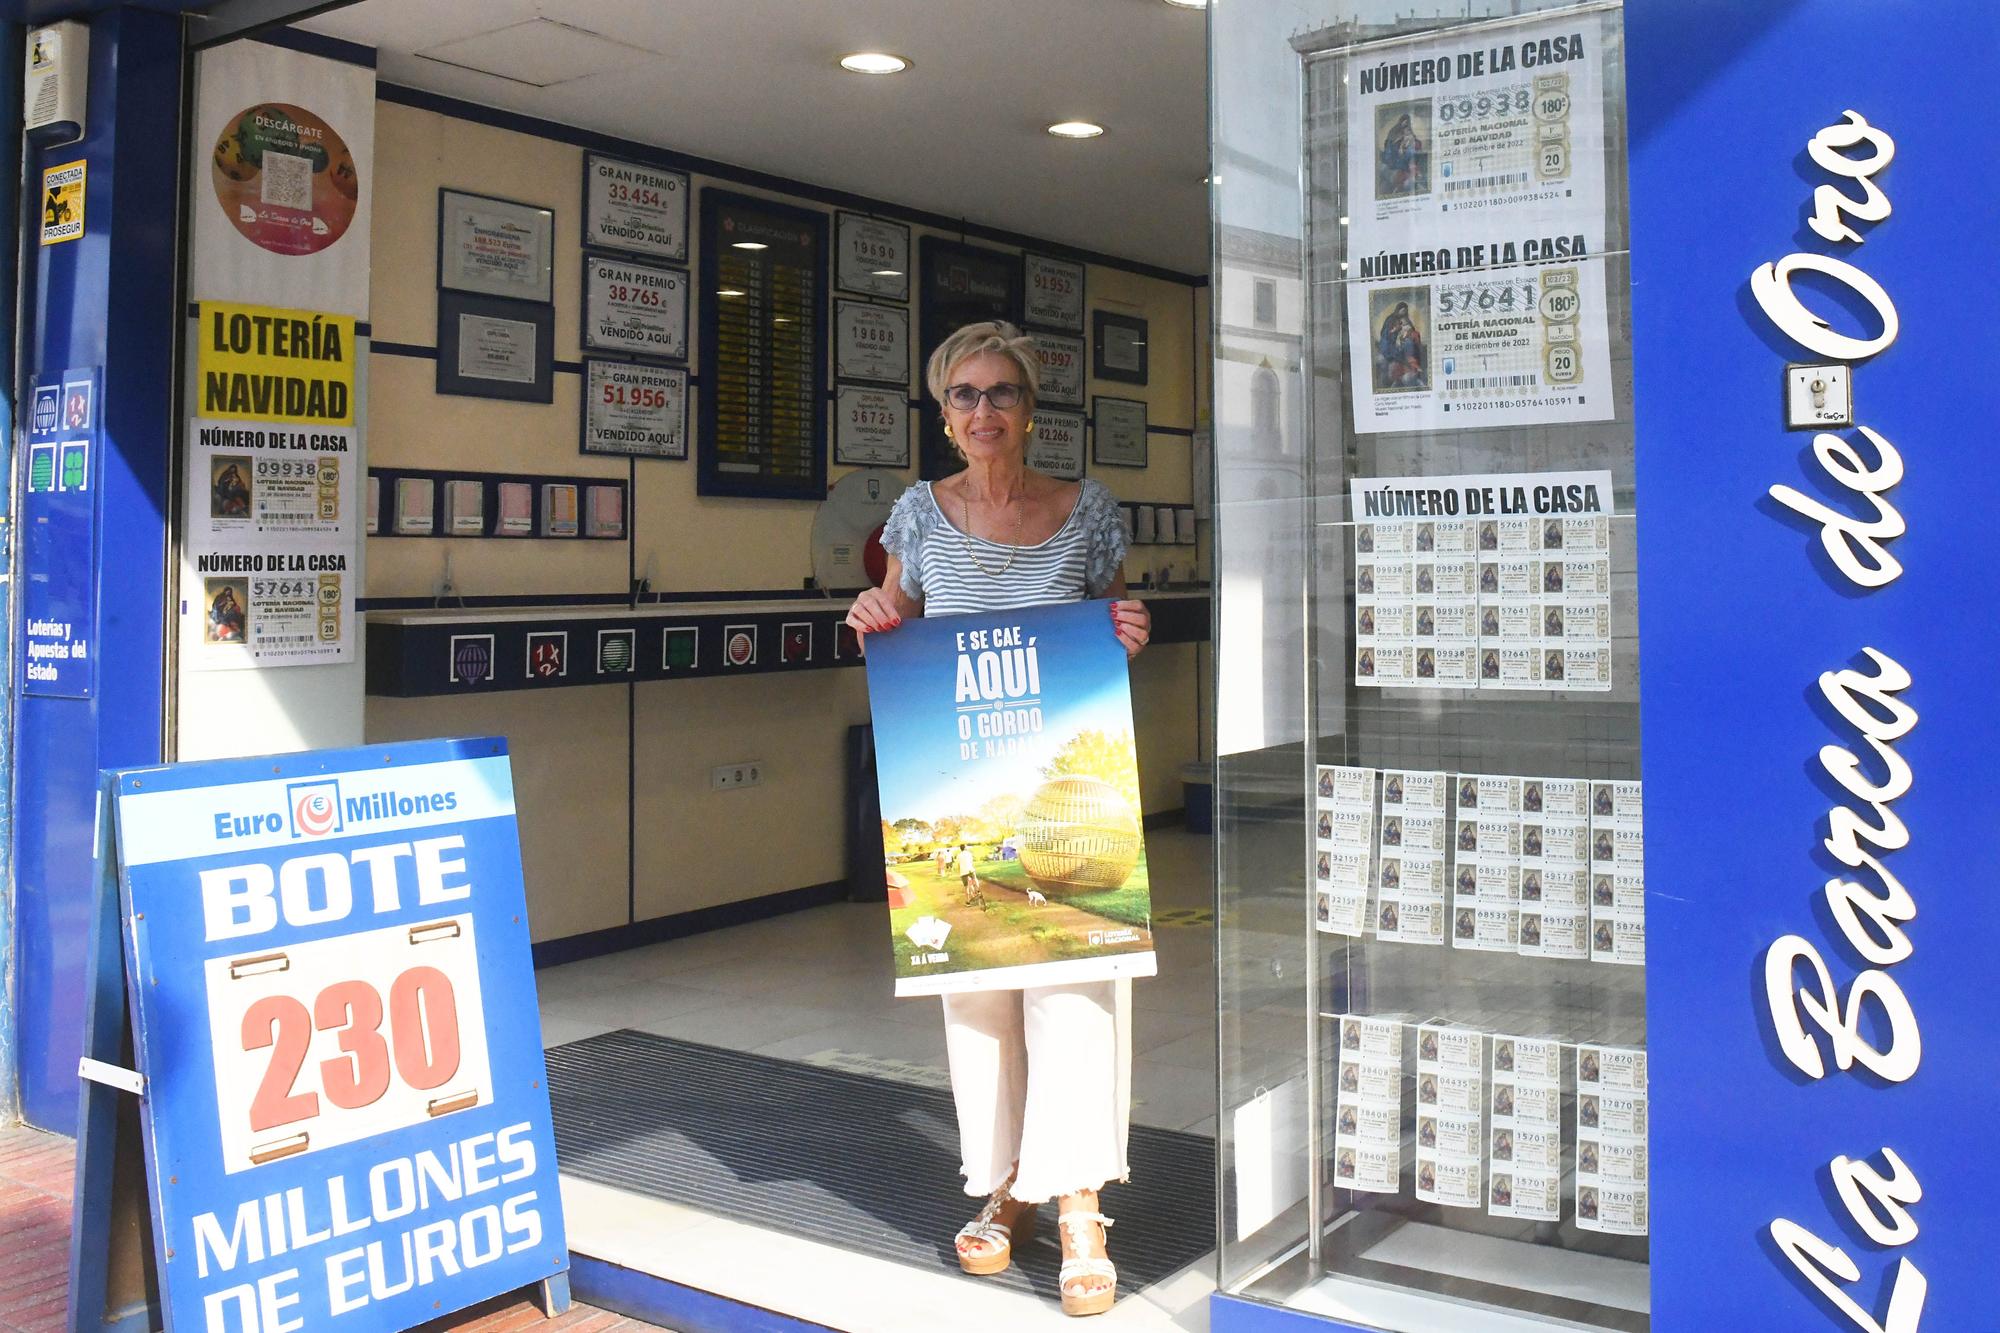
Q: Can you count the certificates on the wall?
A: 13